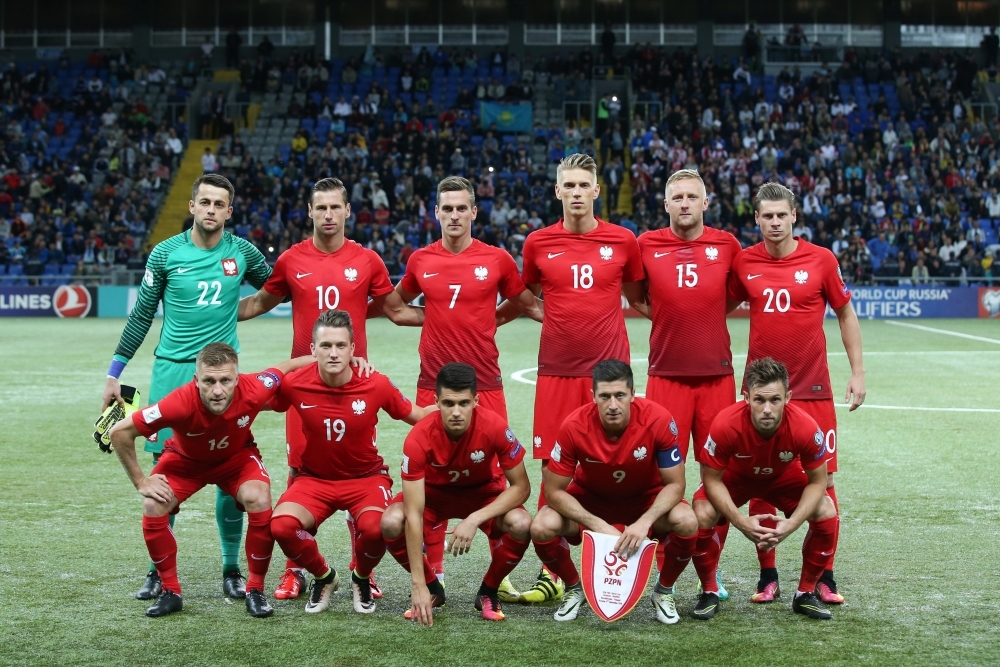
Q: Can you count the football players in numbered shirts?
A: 11